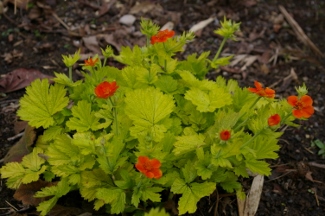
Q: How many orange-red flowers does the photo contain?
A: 8